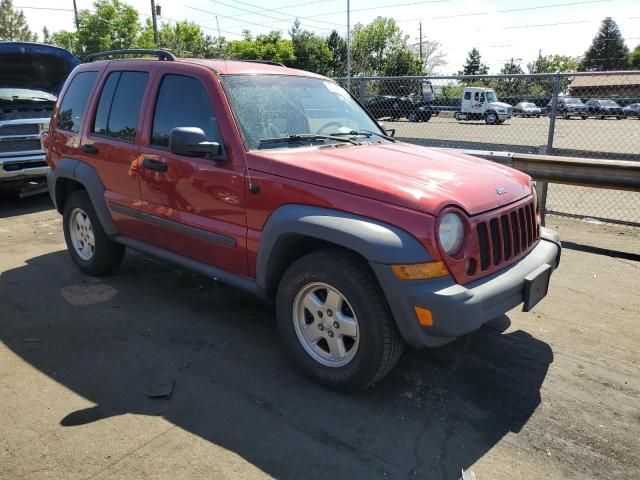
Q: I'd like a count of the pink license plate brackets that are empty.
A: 0